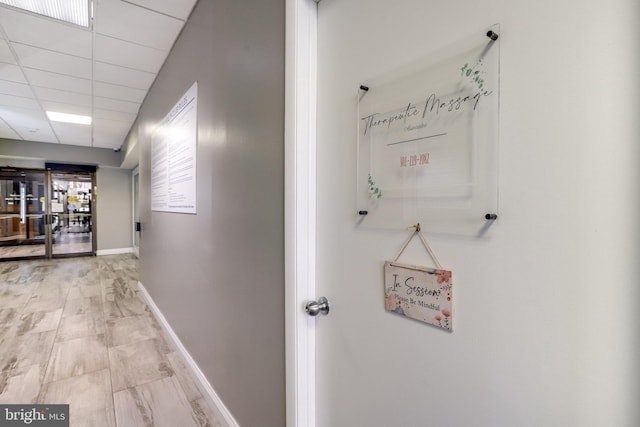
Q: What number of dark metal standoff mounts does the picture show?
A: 4